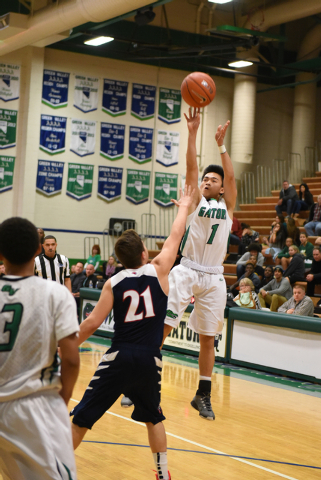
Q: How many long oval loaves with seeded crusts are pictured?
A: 0